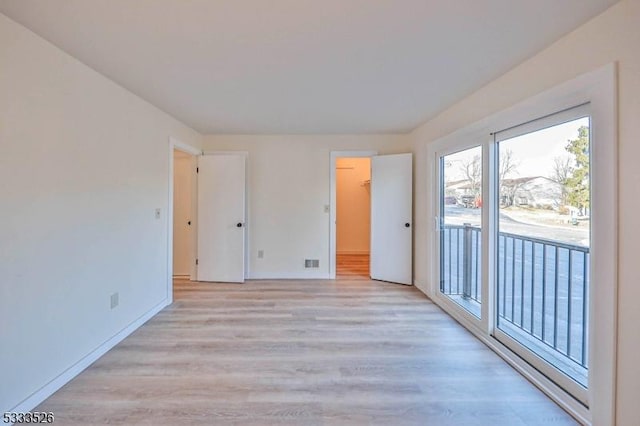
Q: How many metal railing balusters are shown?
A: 11